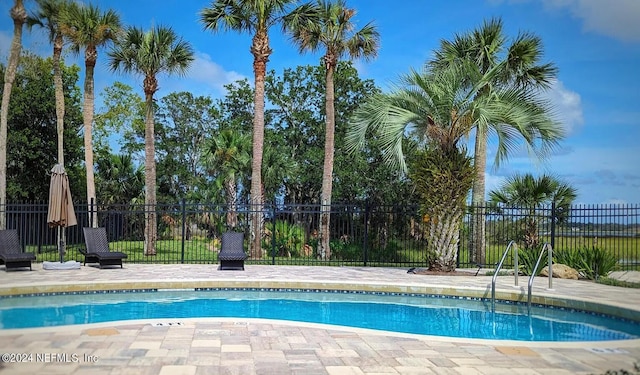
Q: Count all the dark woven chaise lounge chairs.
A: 3